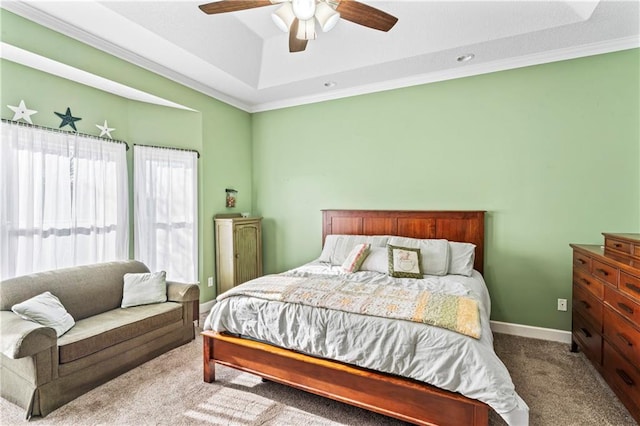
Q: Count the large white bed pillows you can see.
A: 4